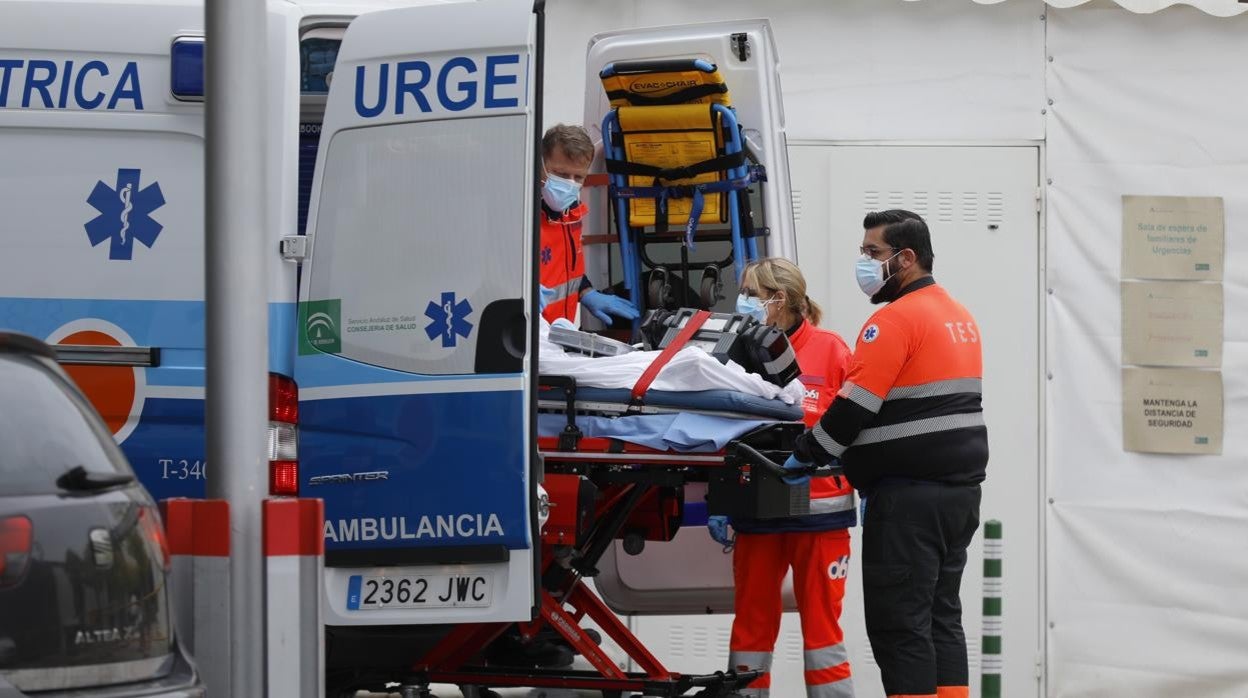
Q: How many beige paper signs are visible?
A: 3